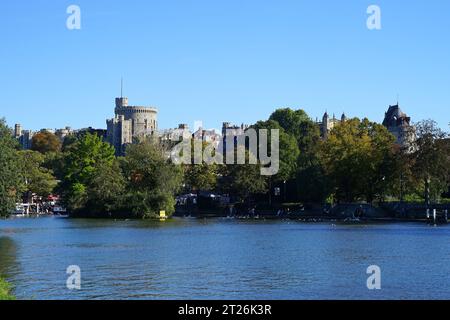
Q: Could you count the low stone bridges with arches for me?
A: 0